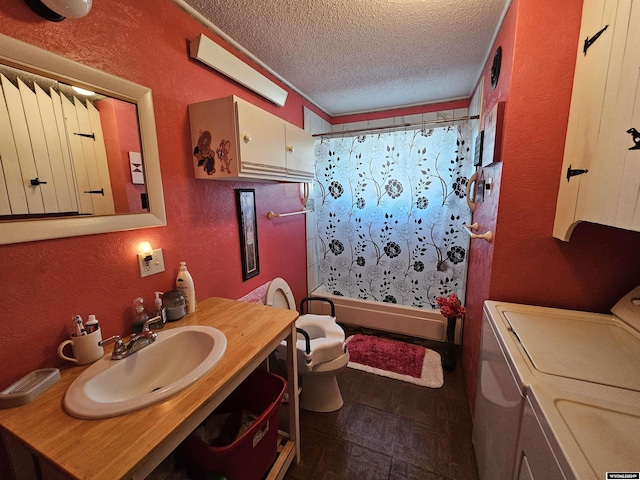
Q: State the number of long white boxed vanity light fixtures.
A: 1